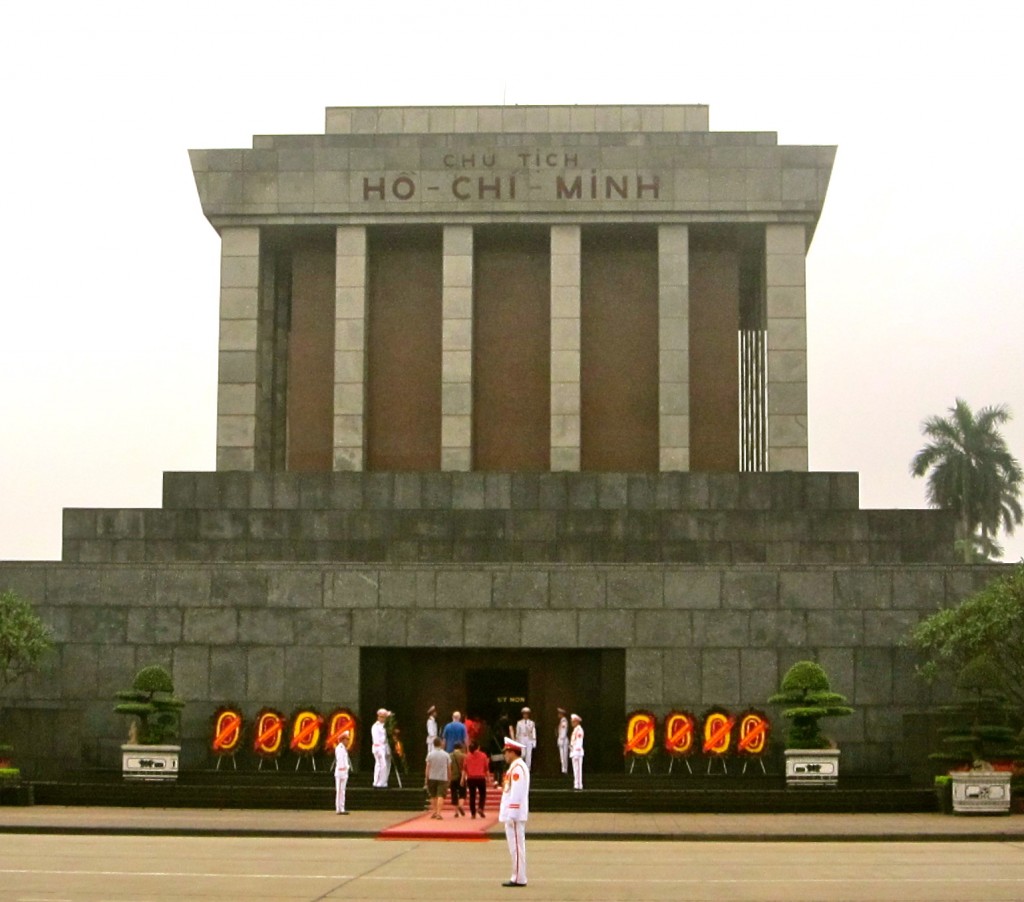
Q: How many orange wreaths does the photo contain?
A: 8